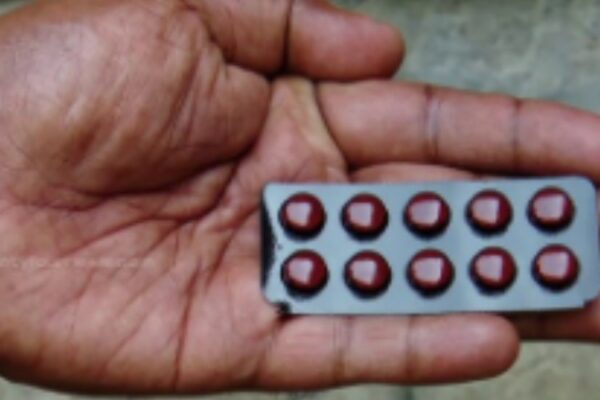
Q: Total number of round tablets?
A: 10